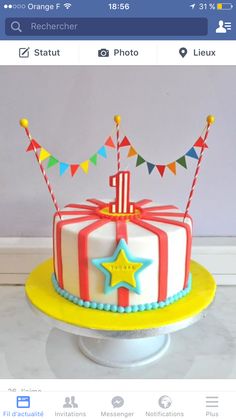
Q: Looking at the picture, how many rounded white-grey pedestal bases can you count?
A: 1